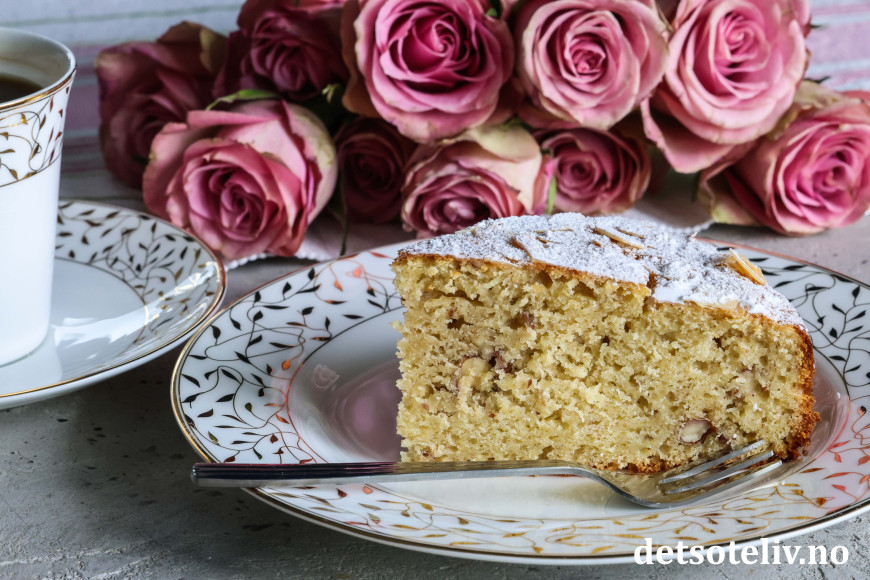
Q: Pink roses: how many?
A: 10